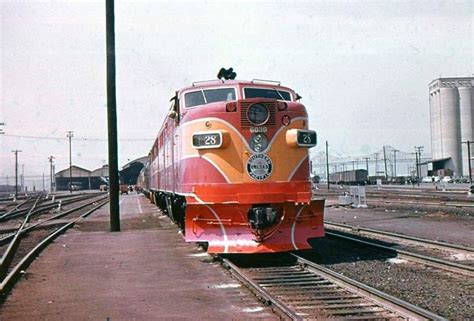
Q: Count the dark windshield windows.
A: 2